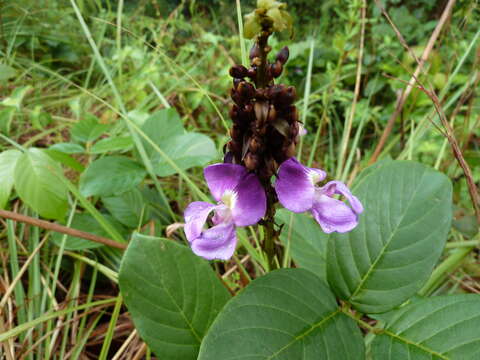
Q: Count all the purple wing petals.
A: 4